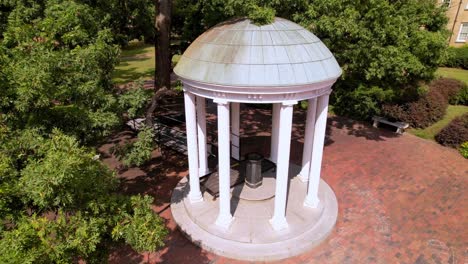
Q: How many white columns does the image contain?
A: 8